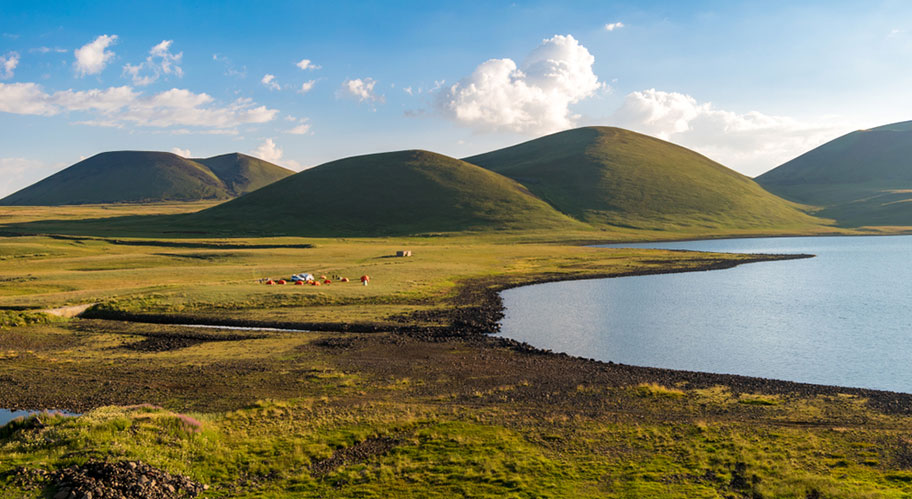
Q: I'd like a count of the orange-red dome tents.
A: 9